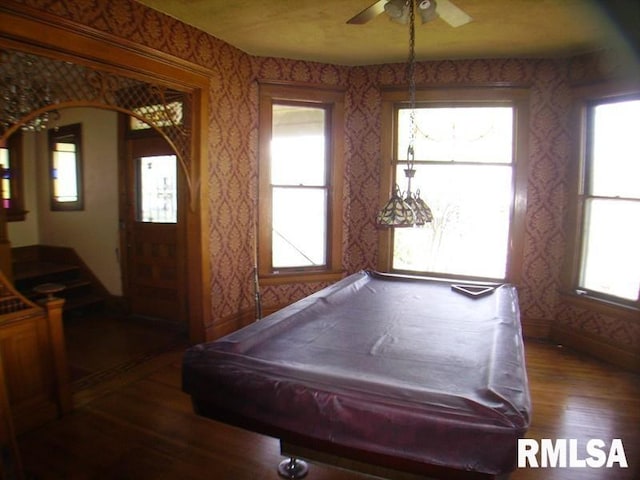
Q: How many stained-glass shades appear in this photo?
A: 3